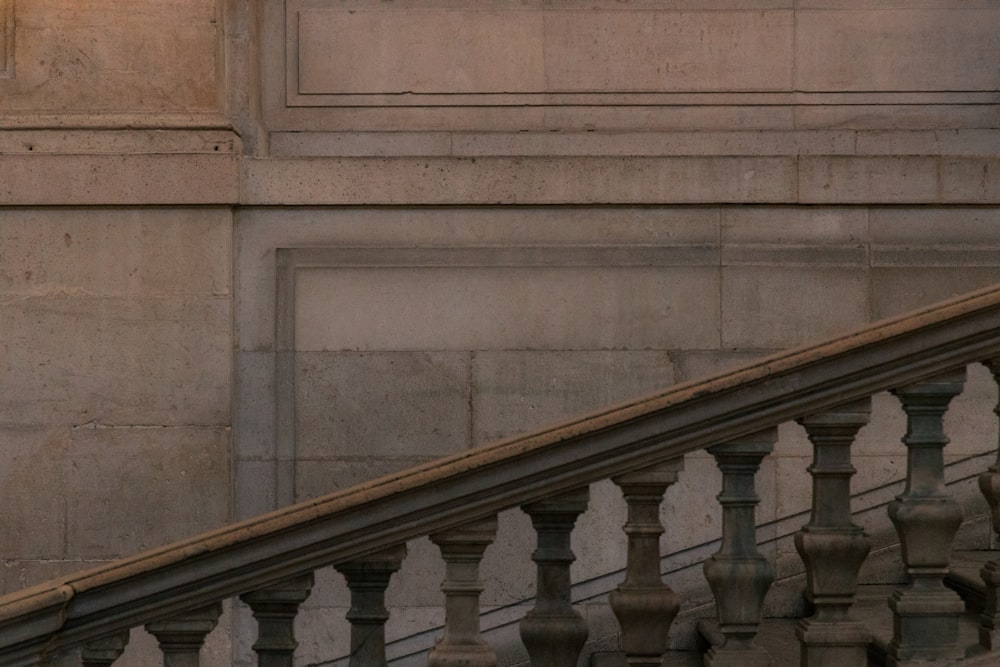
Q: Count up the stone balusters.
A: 11